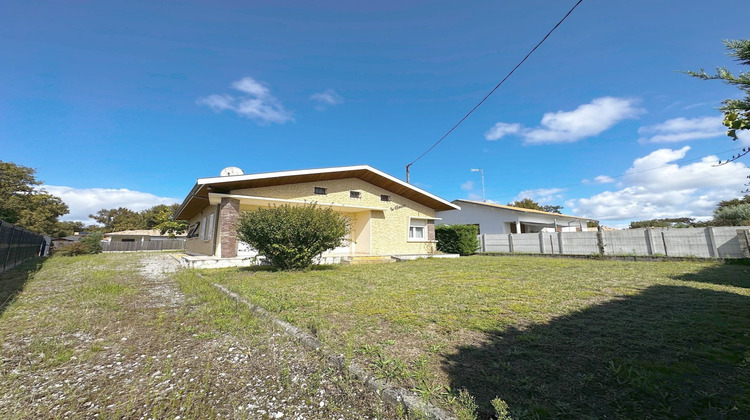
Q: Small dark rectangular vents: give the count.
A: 3